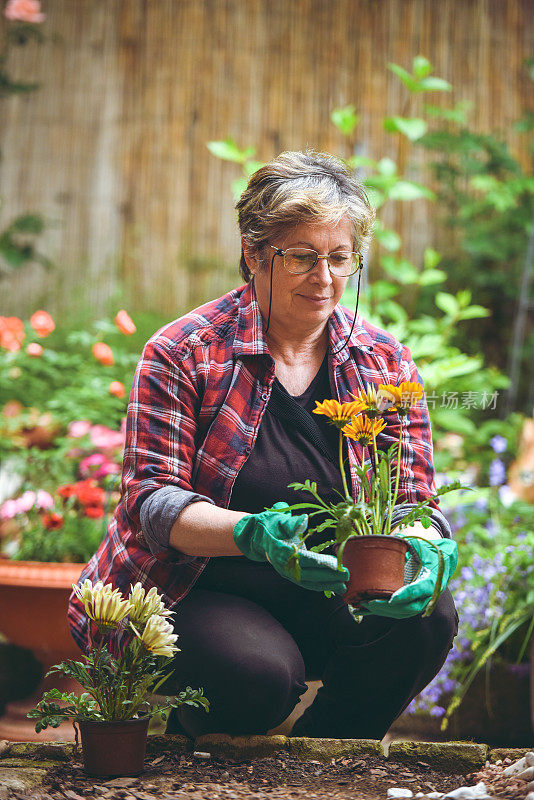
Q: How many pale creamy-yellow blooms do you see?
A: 3